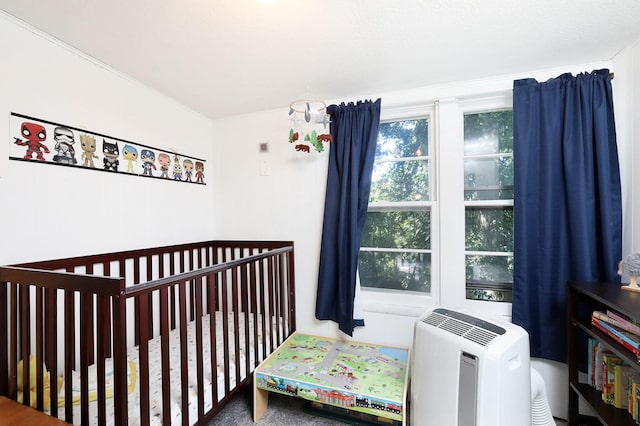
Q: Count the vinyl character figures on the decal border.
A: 10